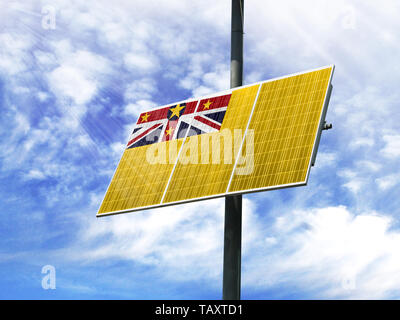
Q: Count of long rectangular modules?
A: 3